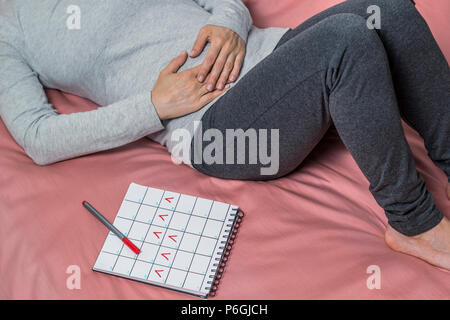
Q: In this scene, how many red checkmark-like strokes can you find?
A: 6